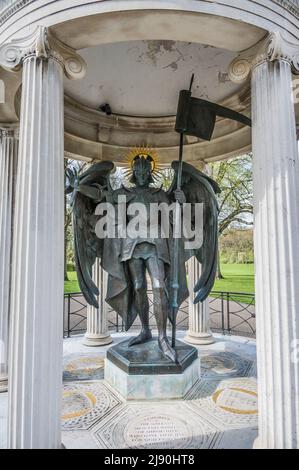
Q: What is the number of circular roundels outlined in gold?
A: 3